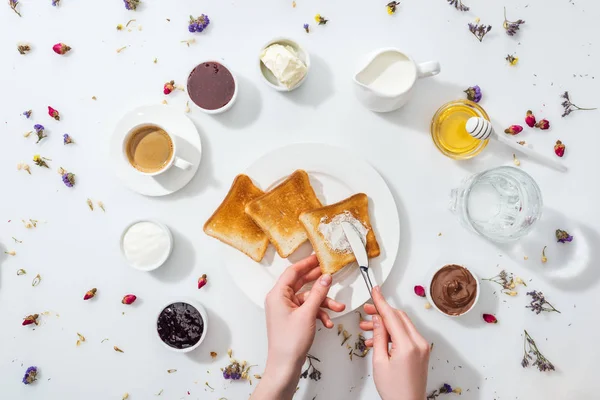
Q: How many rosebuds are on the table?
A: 13